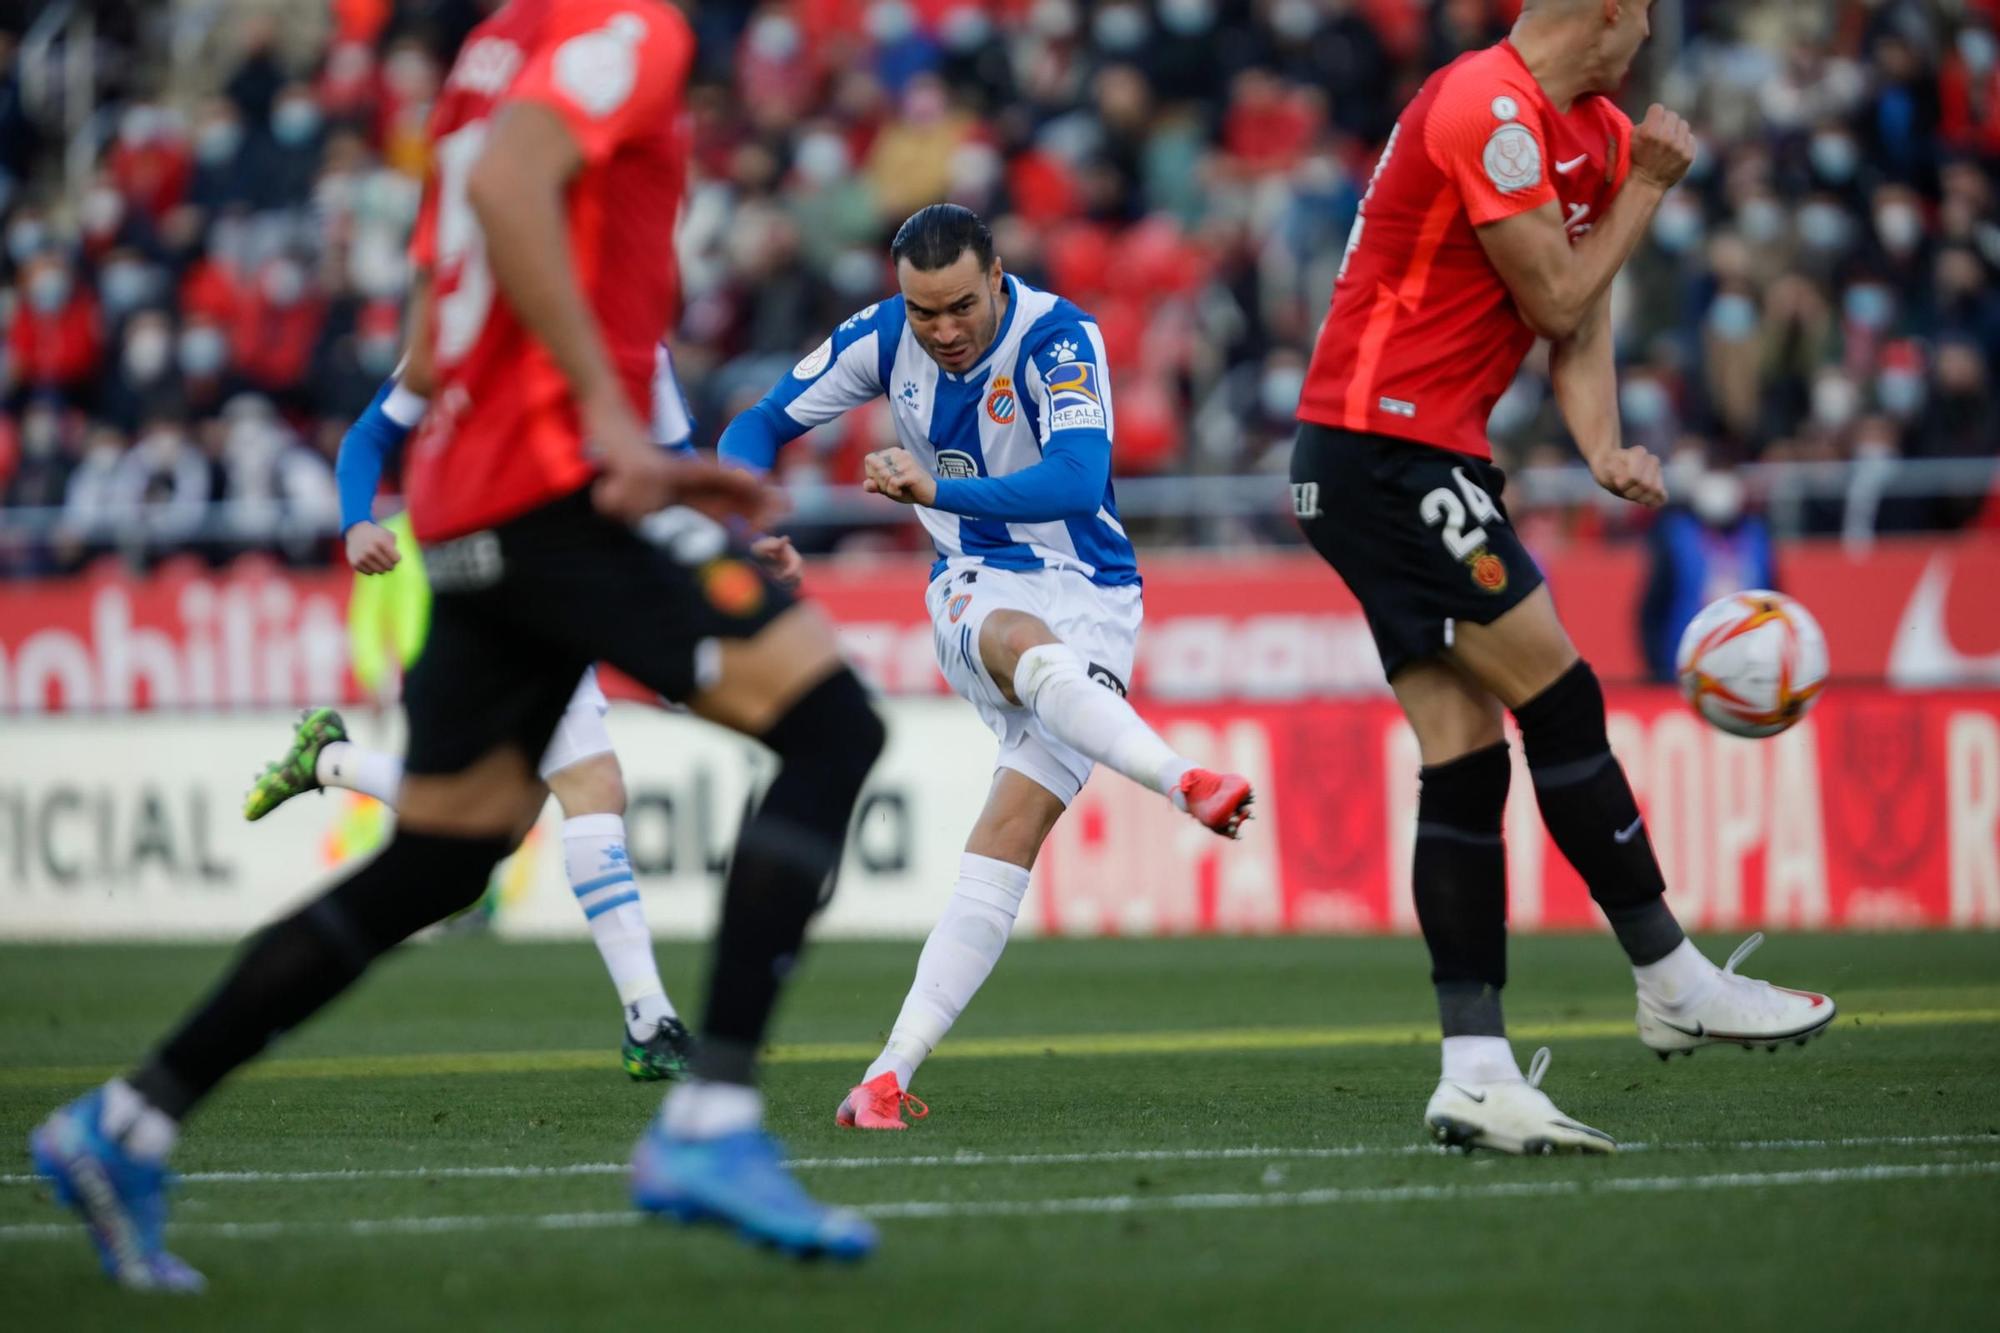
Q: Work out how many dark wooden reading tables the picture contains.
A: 0